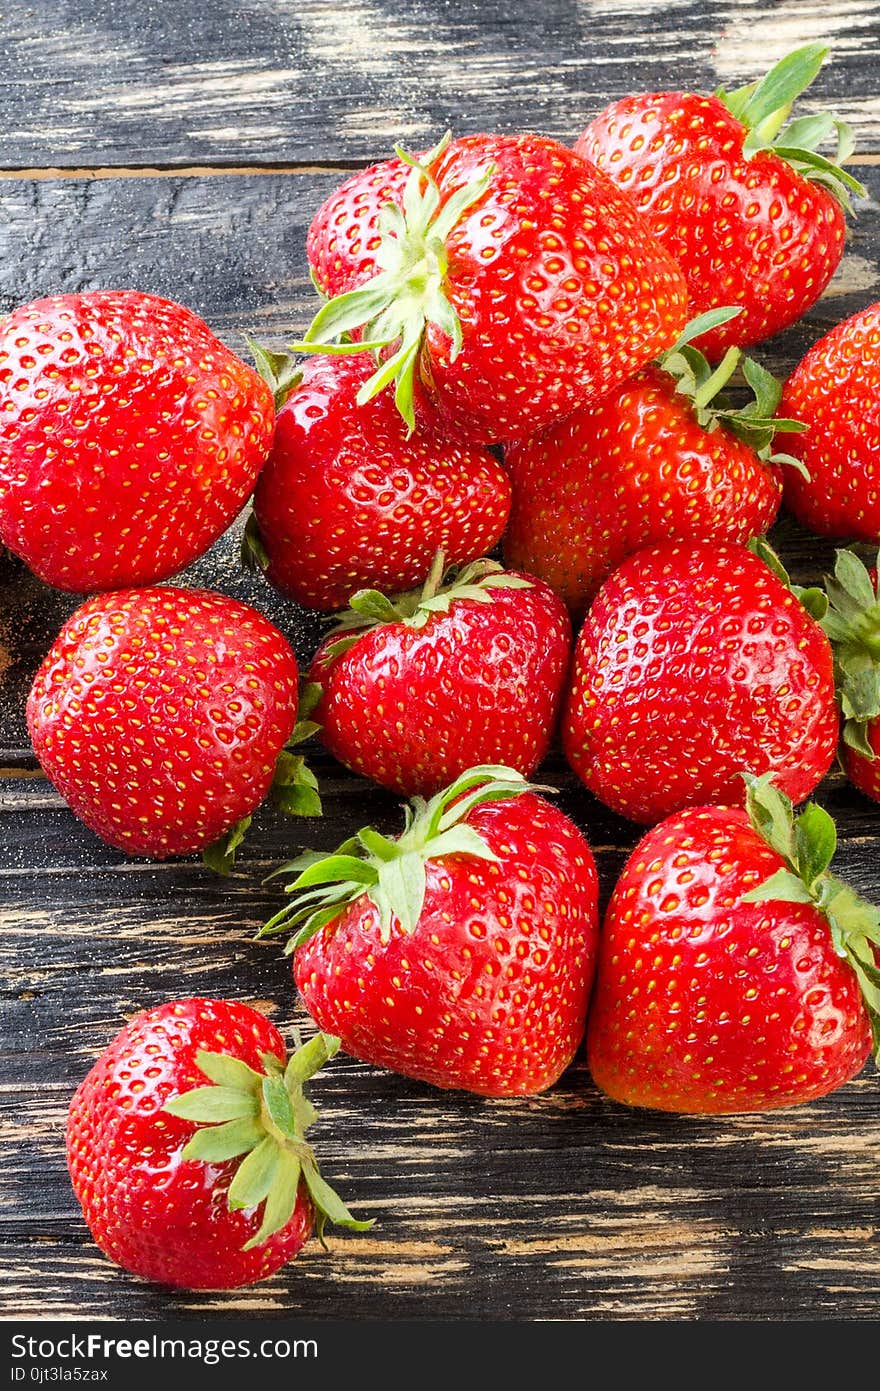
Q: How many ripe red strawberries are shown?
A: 14